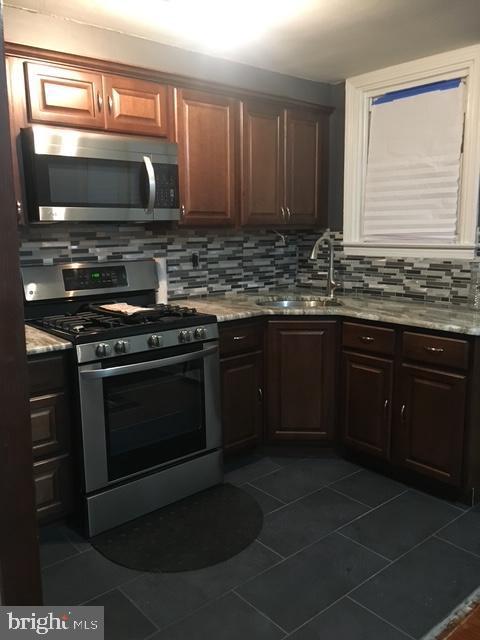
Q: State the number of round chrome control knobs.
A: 5